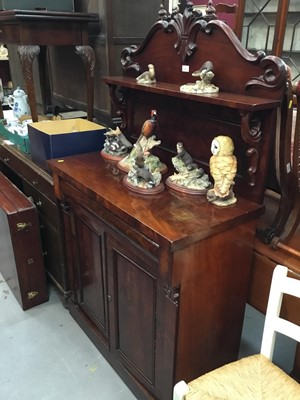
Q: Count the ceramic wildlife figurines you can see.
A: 7